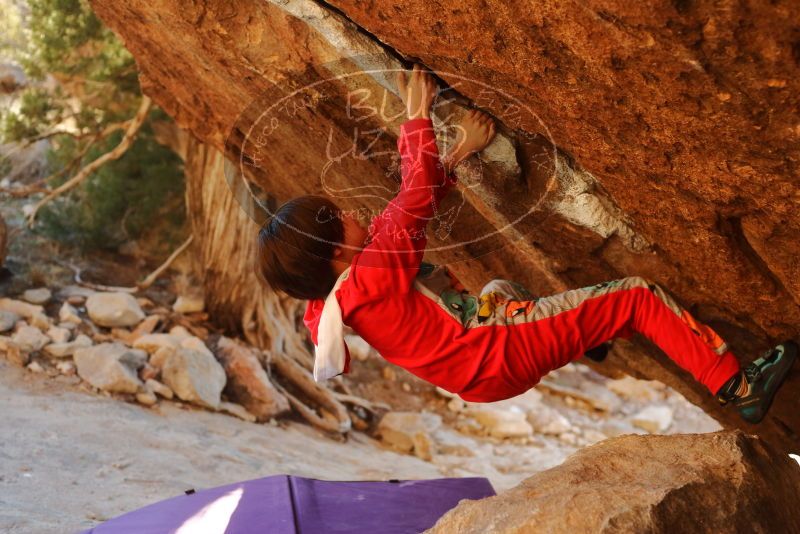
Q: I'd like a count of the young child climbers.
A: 1